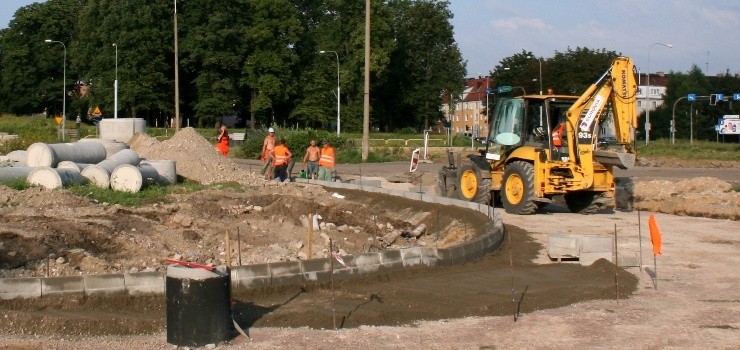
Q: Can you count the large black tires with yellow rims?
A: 2